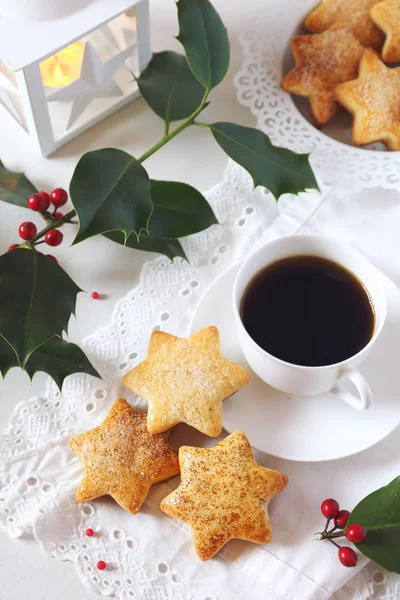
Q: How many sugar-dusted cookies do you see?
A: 7